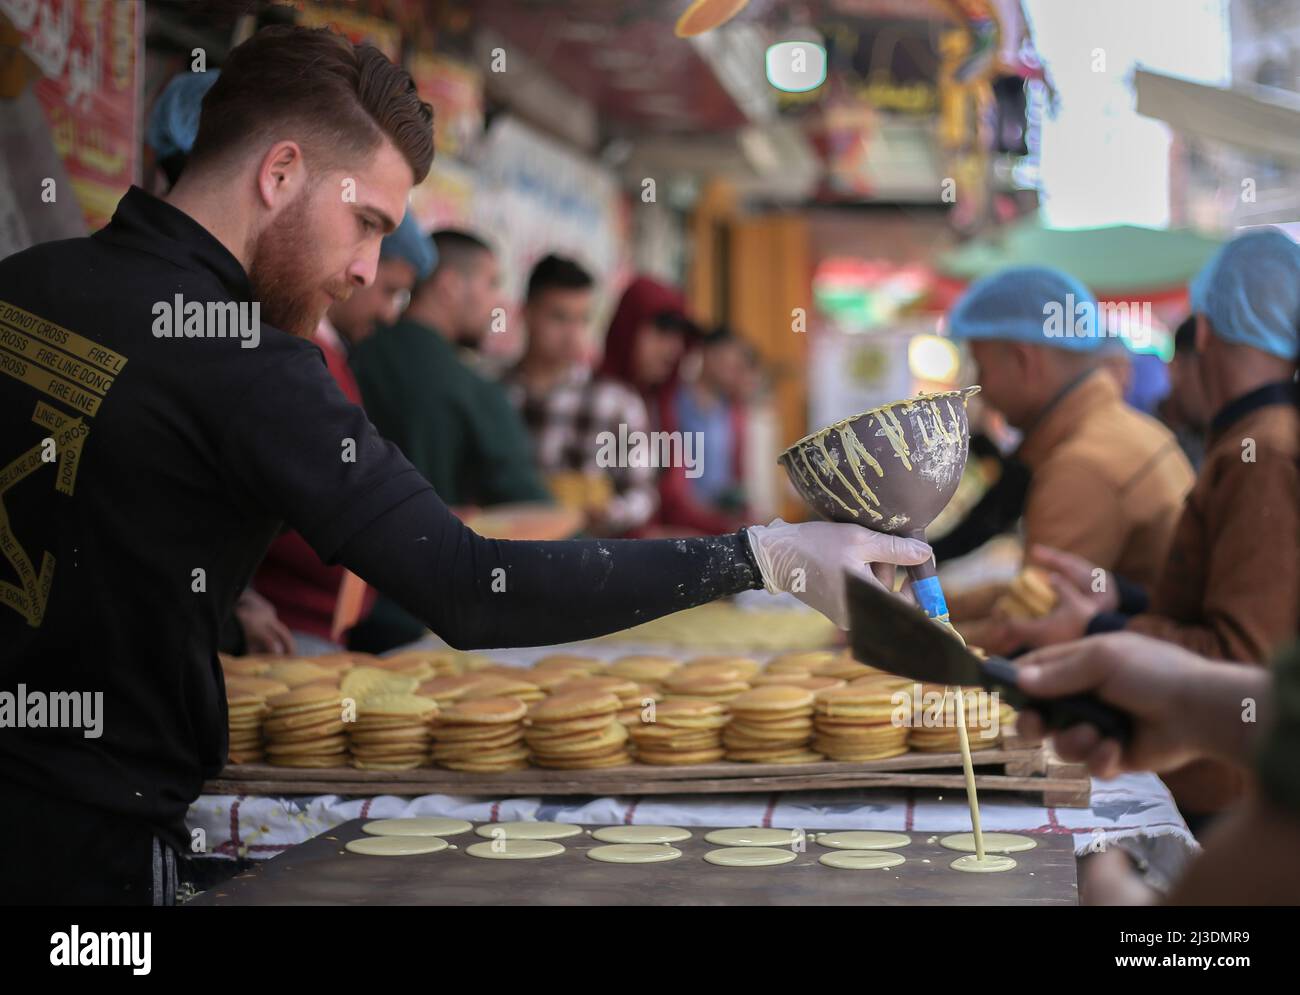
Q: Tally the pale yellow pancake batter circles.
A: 12